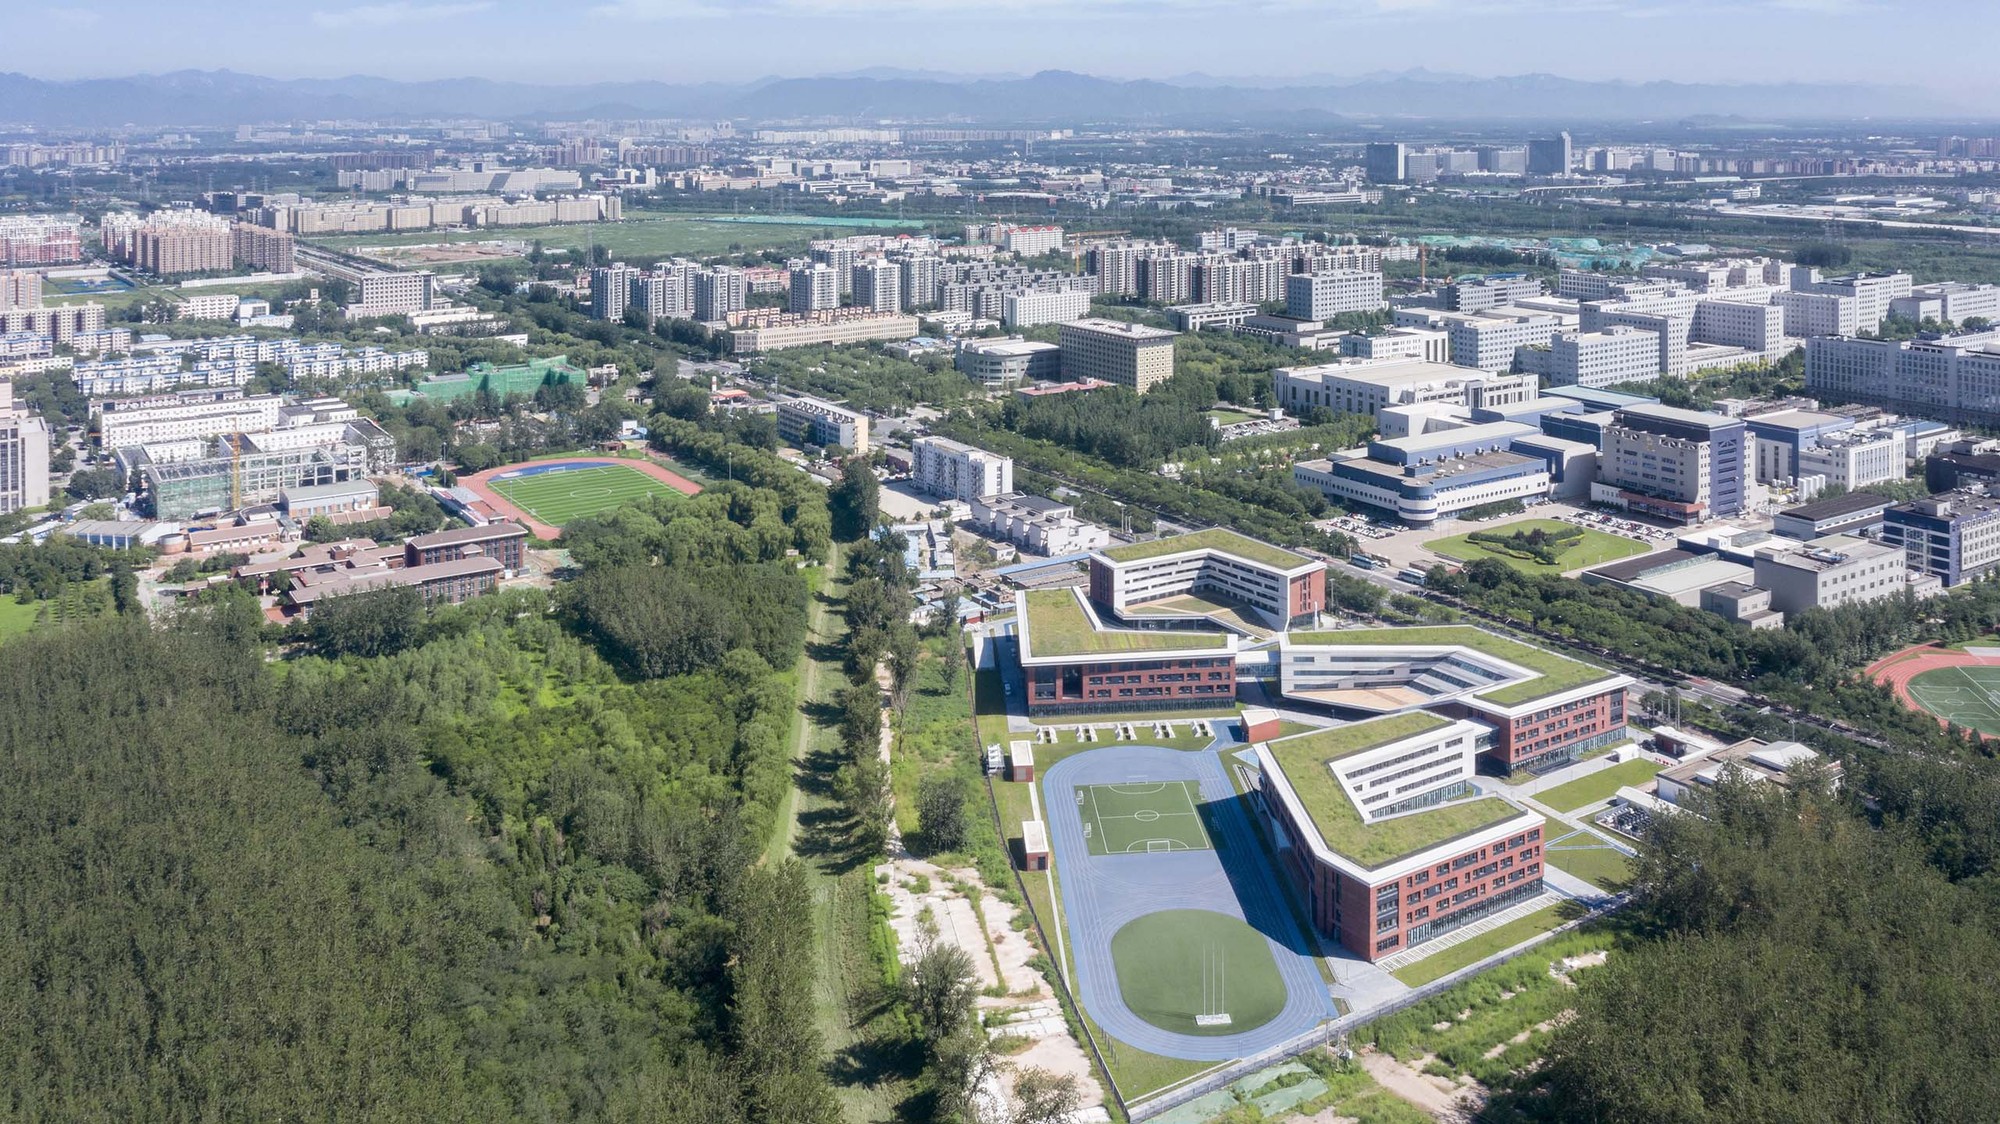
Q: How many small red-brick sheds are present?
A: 3